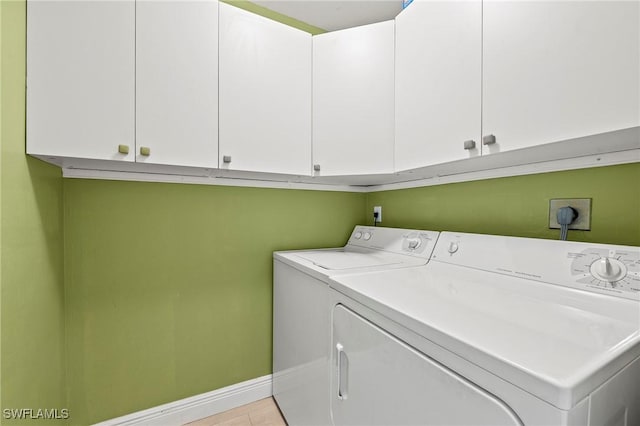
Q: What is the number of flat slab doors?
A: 6